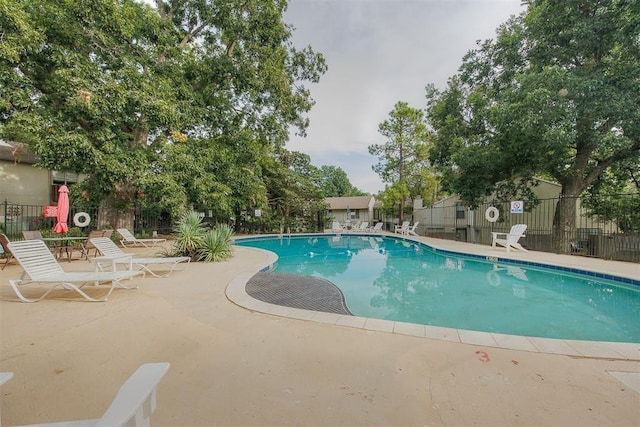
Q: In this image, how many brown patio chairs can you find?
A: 4